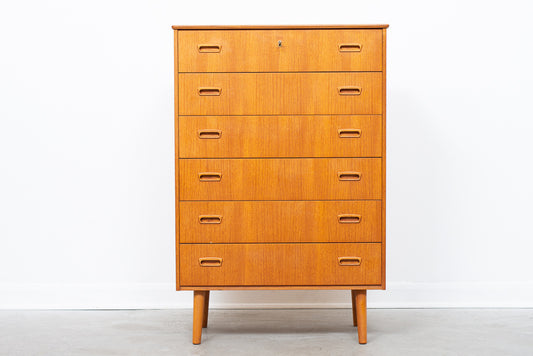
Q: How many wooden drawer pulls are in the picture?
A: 12